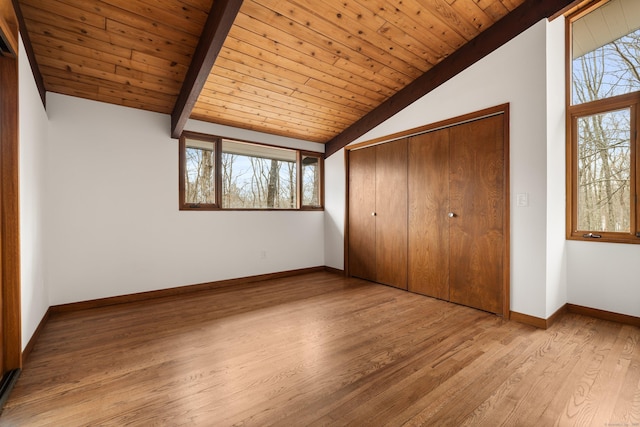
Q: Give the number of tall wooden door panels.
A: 4